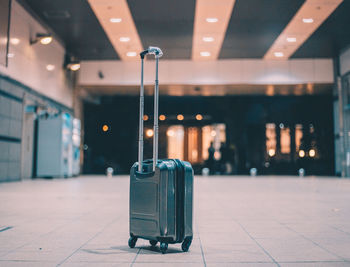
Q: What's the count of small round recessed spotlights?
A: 9